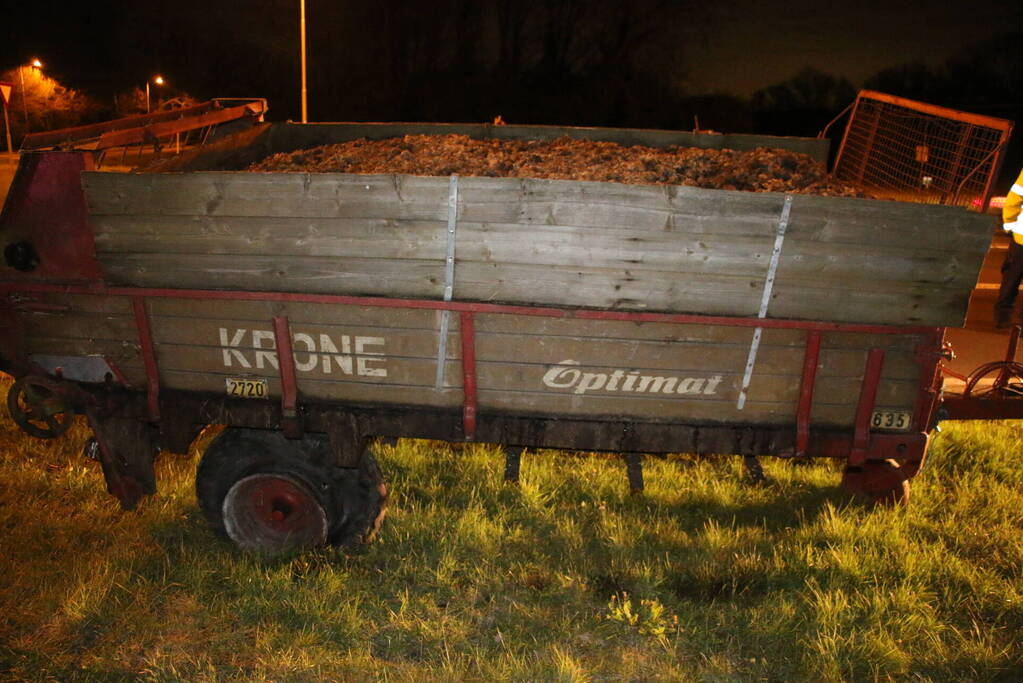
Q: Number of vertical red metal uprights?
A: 5